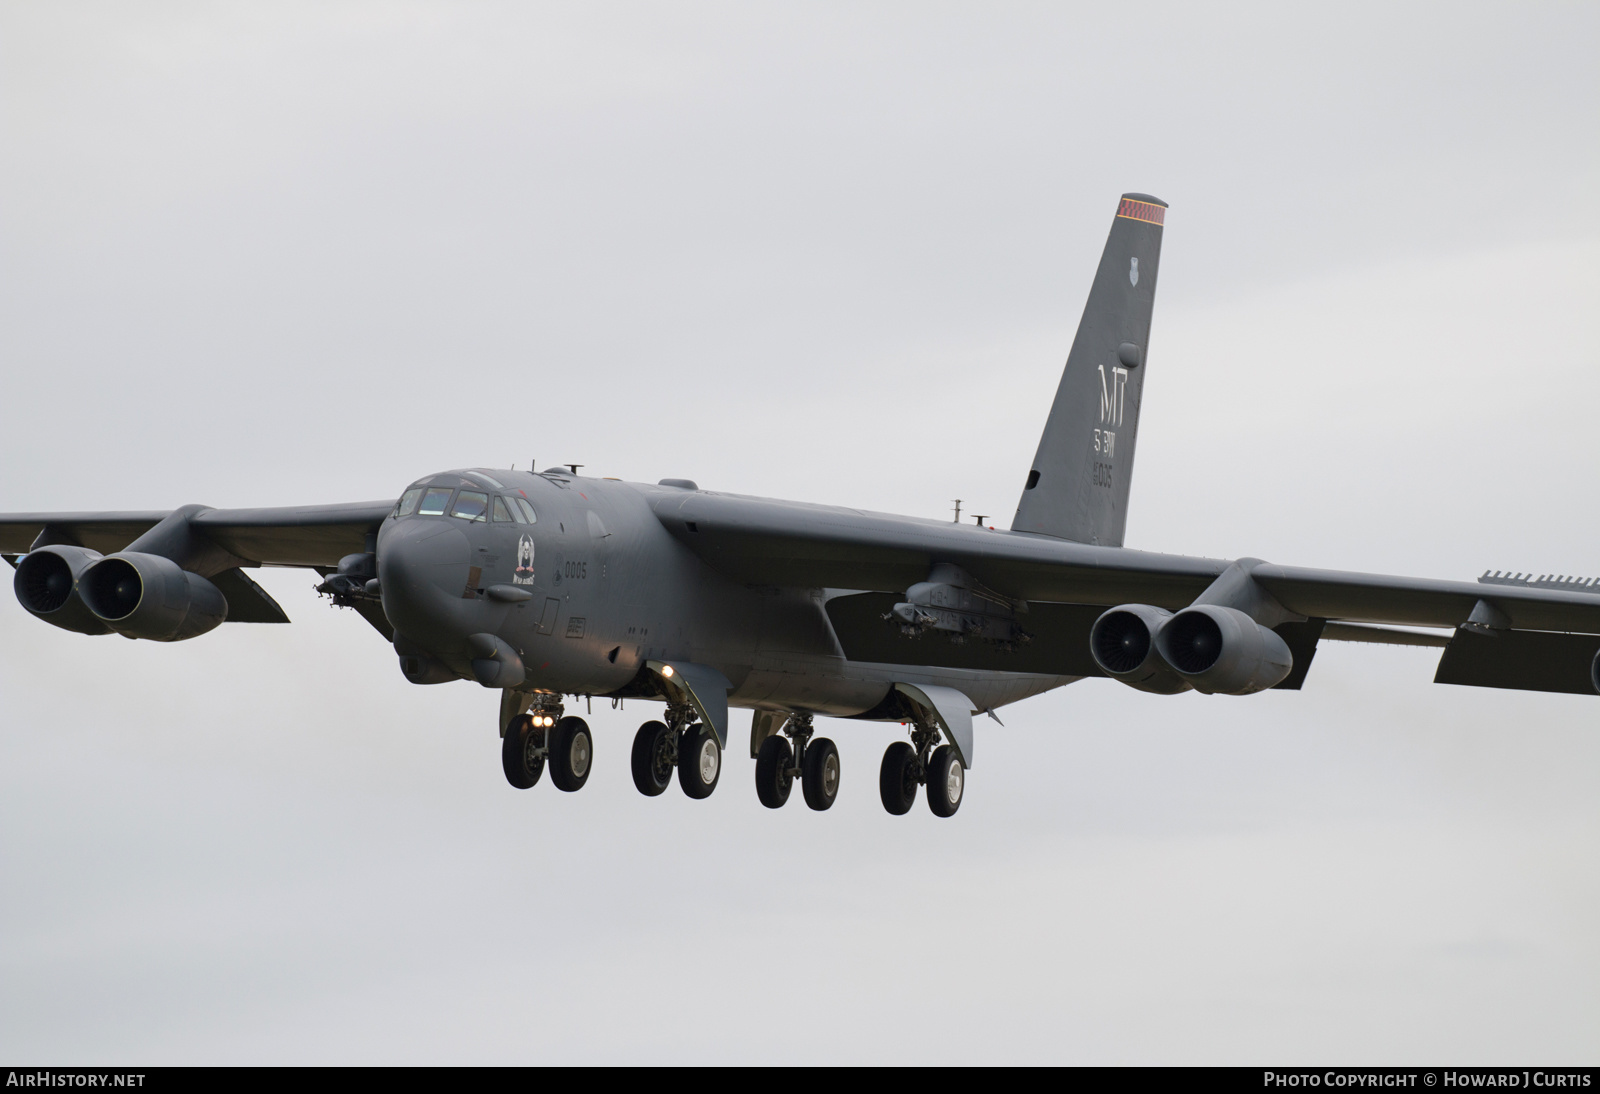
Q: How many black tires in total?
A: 8